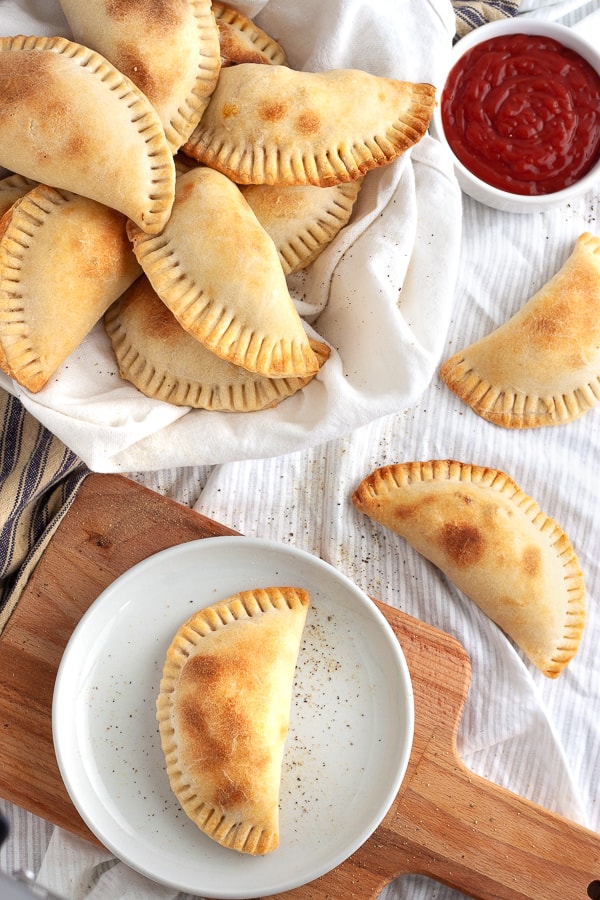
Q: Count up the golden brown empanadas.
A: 12